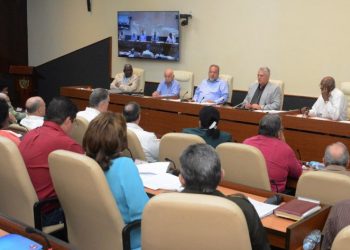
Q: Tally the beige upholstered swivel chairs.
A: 14